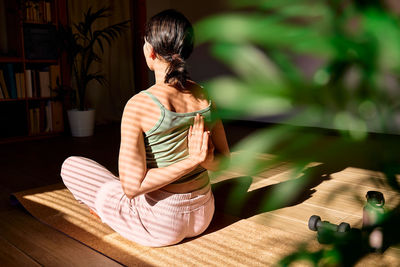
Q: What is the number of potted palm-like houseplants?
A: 1